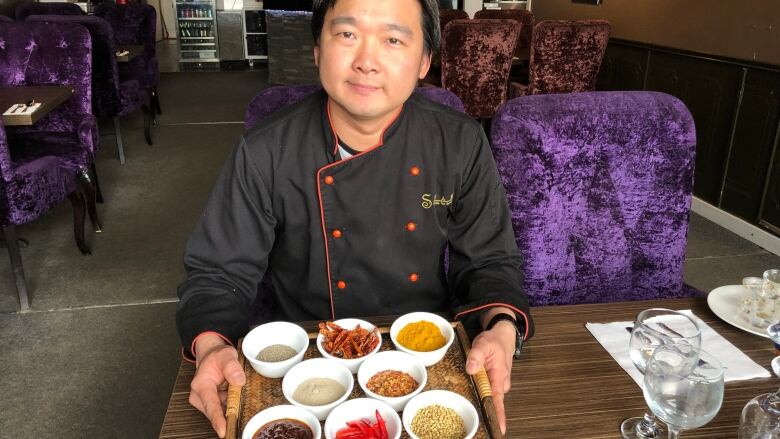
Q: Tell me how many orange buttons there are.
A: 6